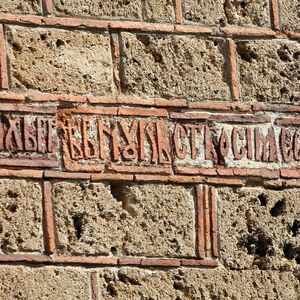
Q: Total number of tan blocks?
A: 12